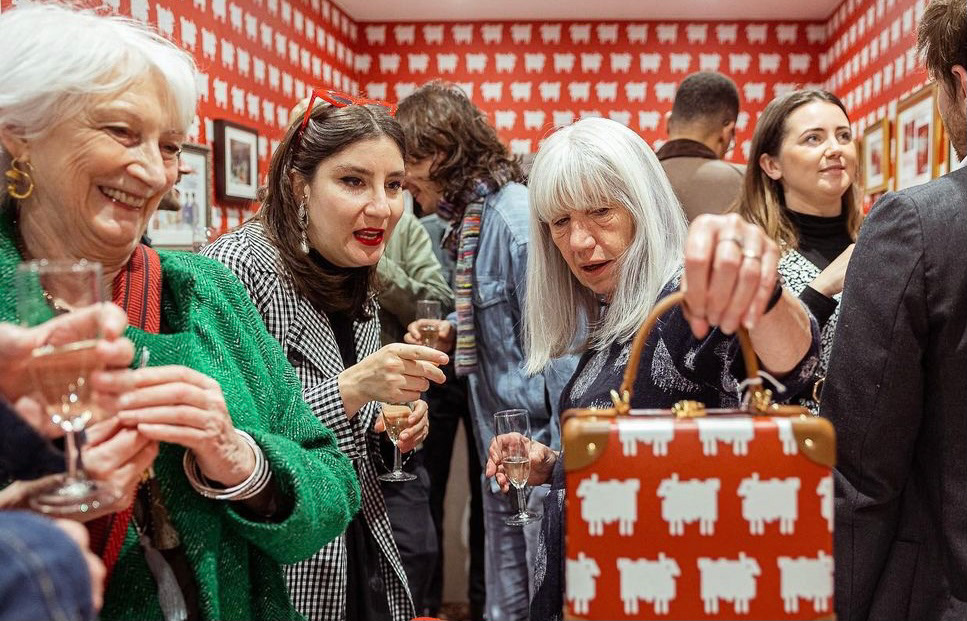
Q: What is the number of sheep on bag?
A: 11